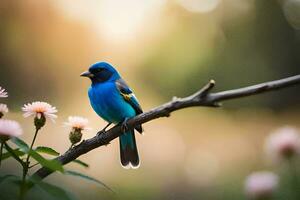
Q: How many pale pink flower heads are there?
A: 7